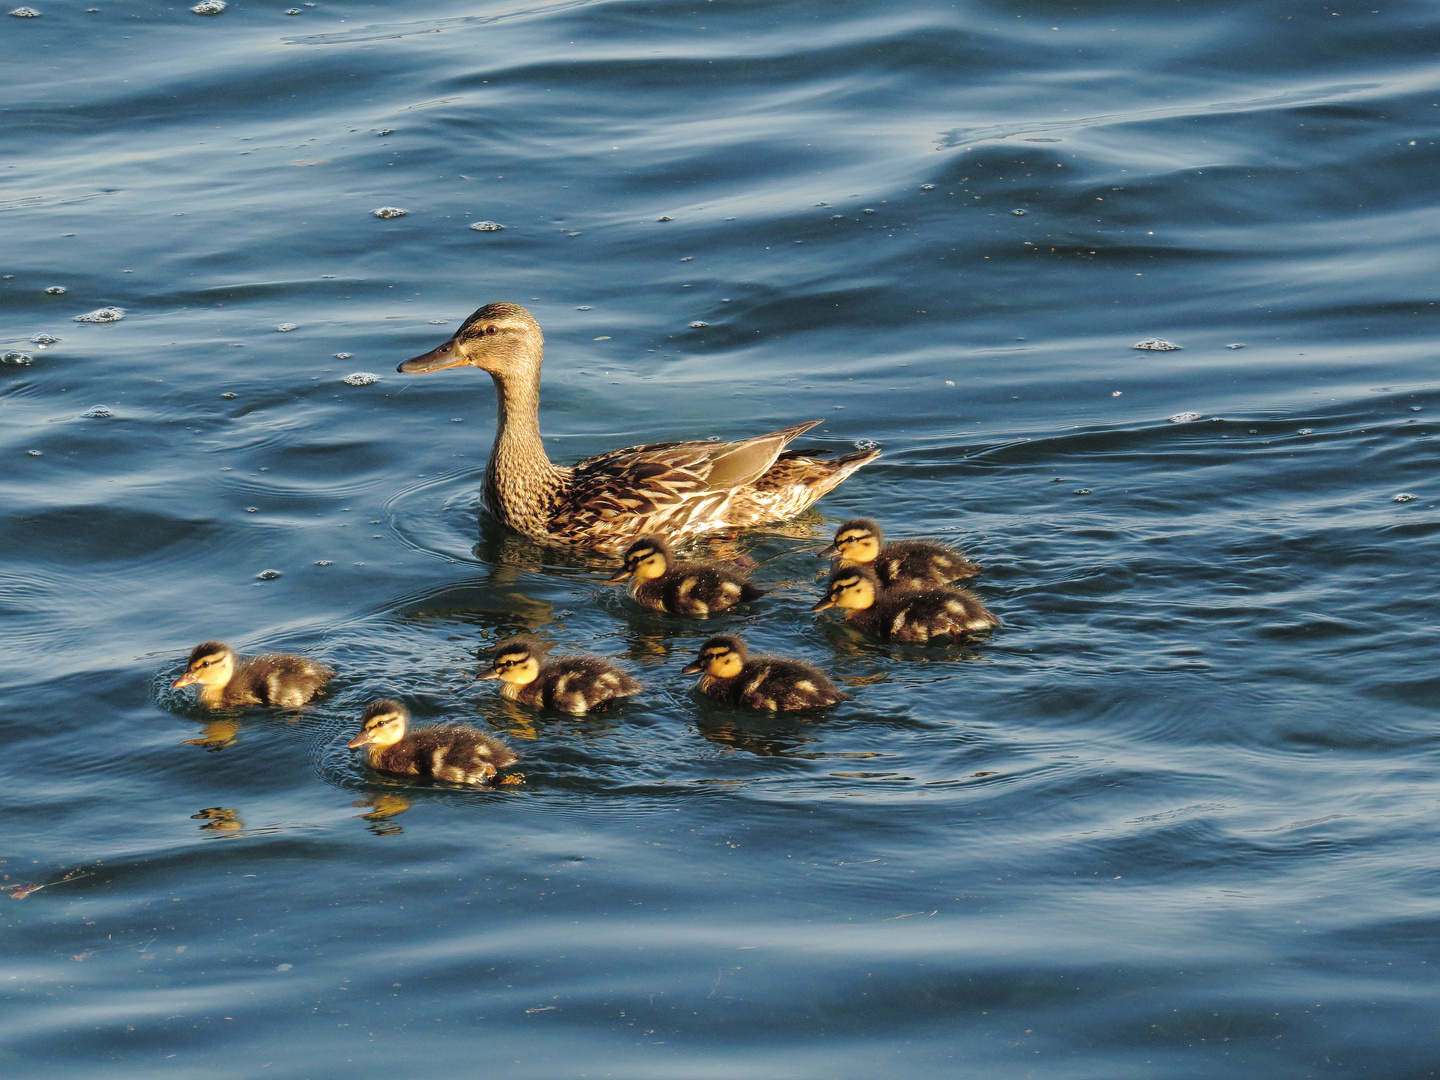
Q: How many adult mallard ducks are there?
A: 1